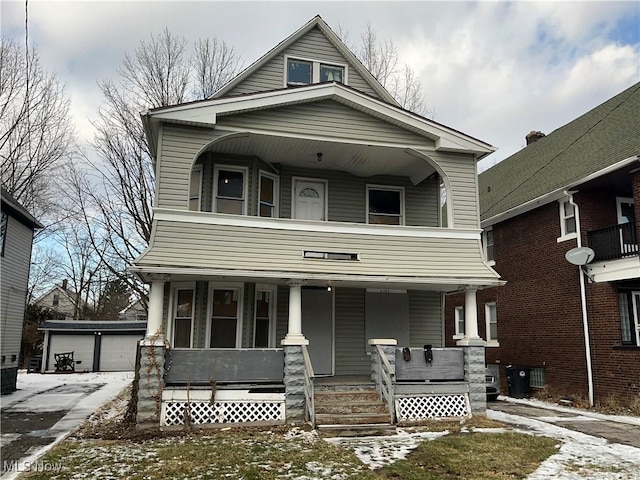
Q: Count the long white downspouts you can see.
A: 1